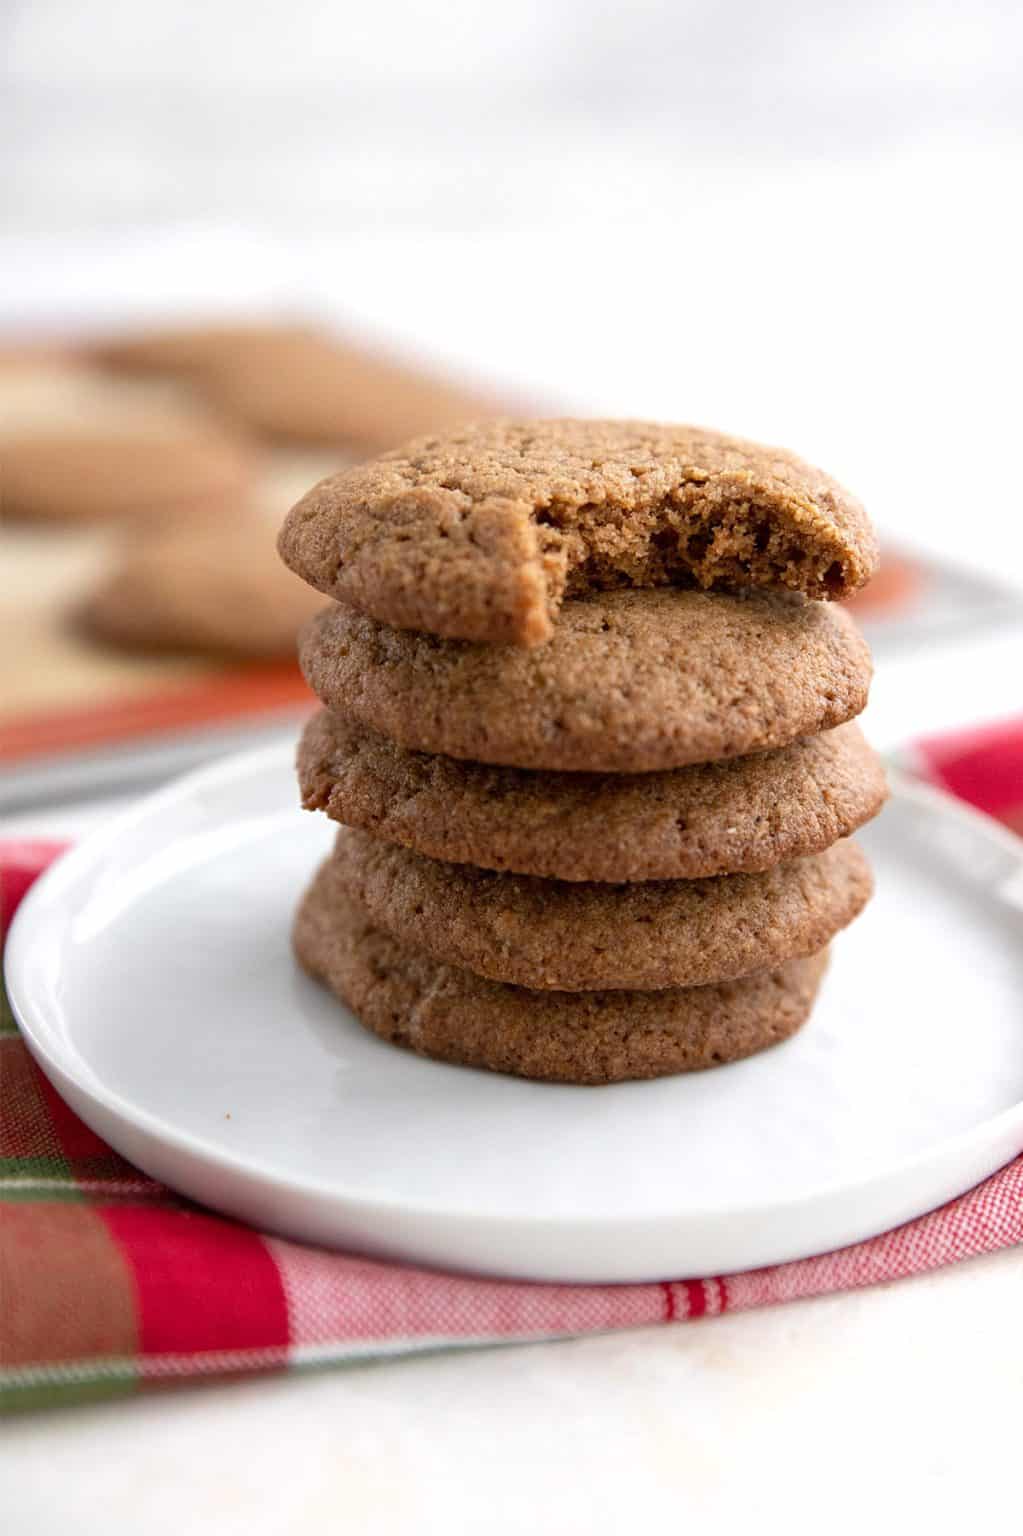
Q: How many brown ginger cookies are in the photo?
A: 9